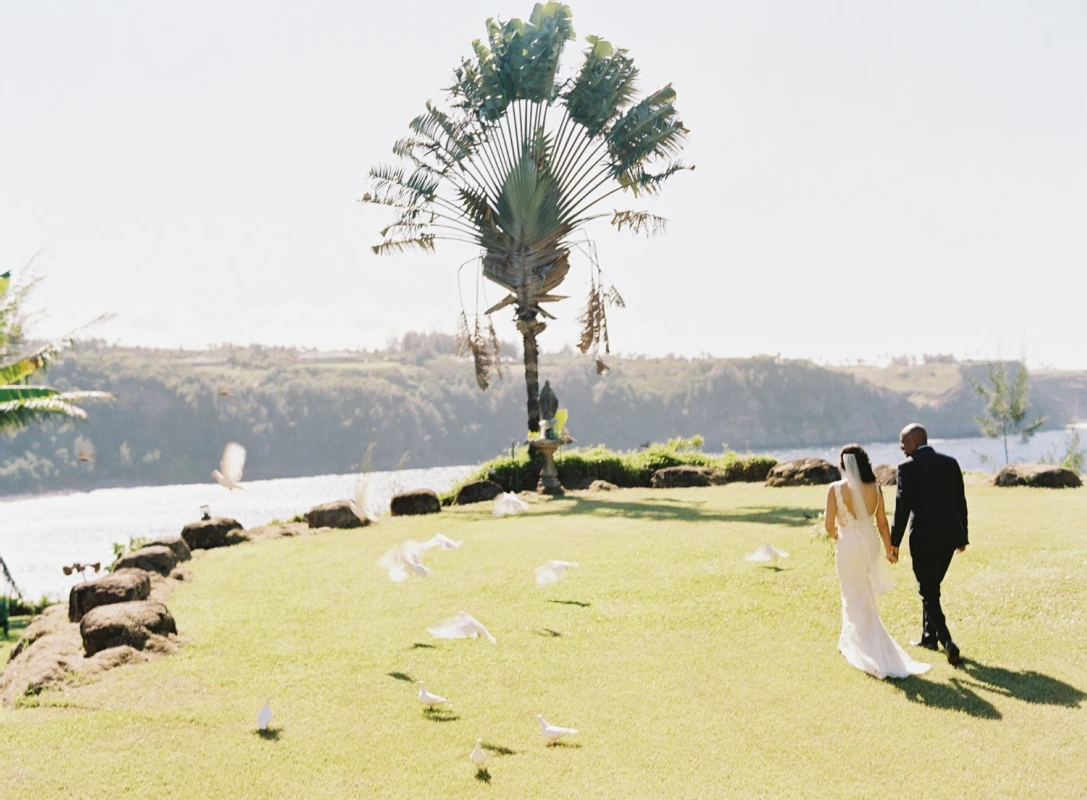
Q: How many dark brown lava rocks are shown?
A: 12